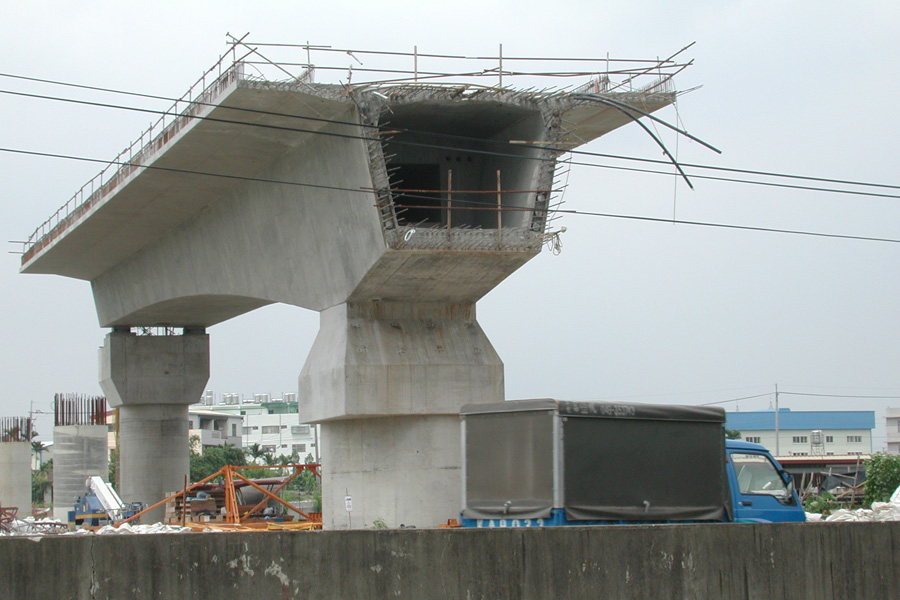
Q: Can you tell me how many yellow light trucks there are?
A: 0